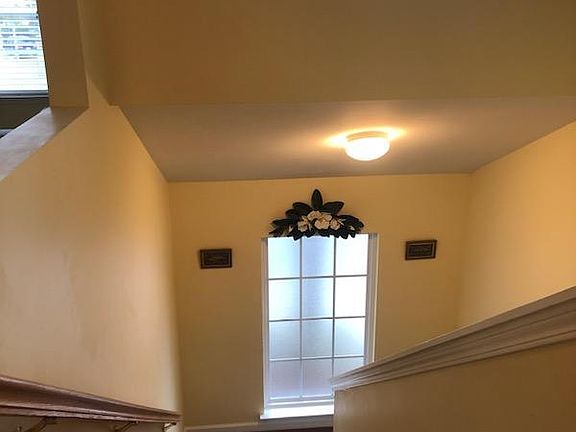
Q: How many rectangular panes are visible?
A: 12